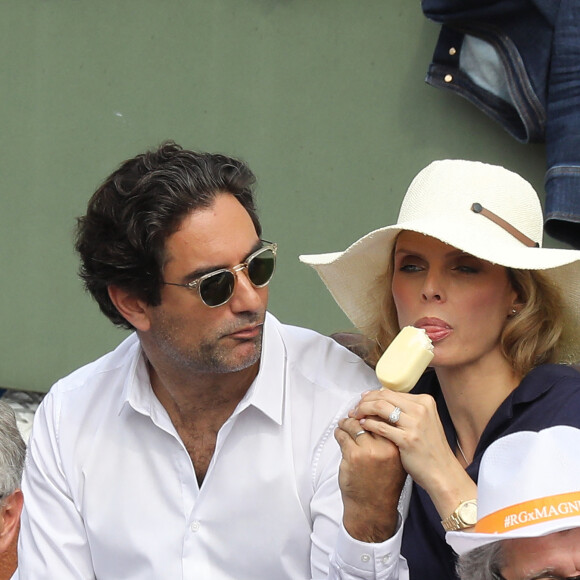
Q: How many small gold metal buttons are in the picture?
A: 2